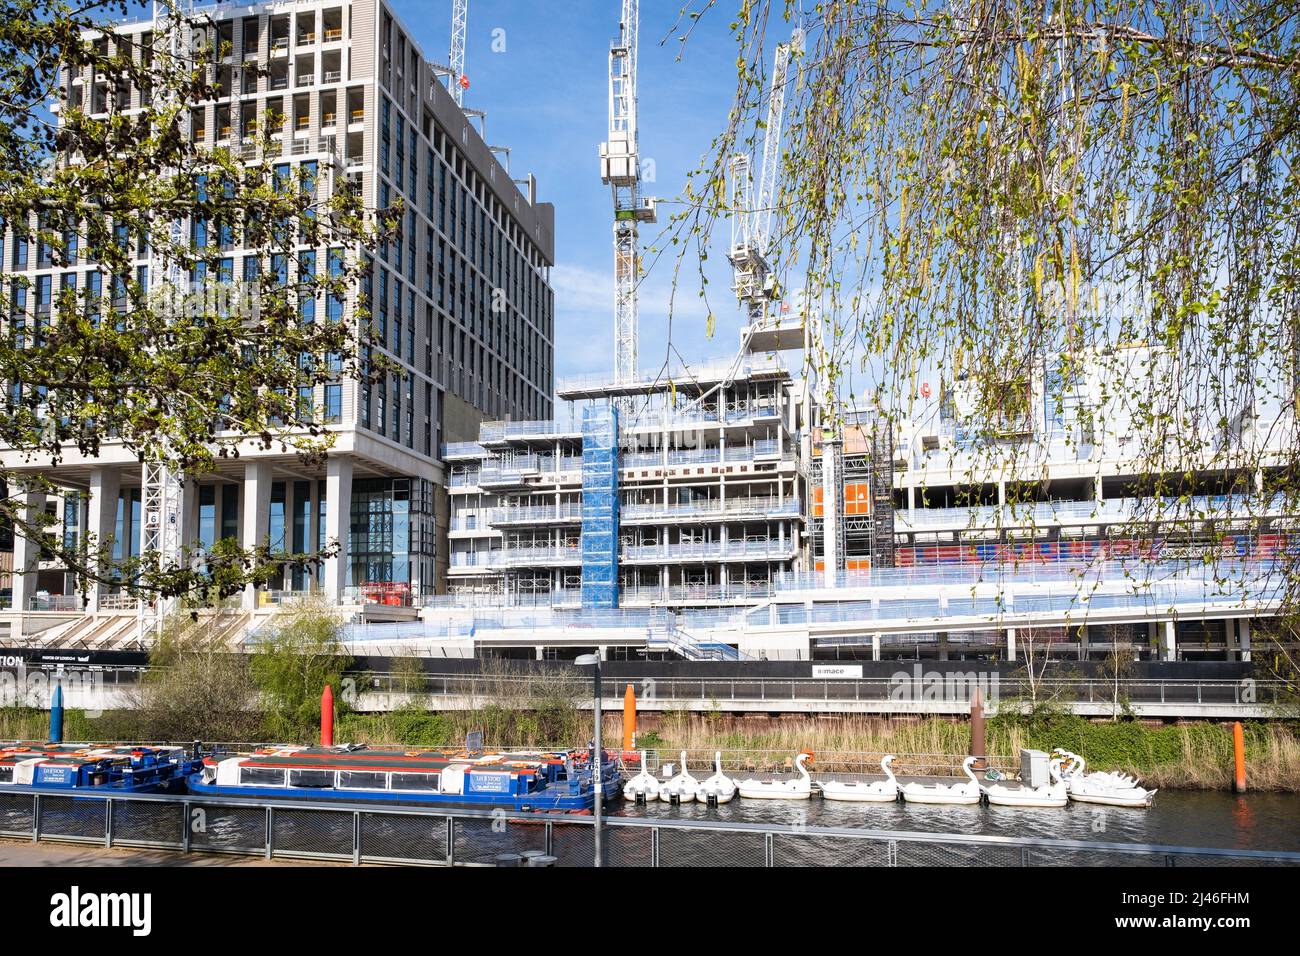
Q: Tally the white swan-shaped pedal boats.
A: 10